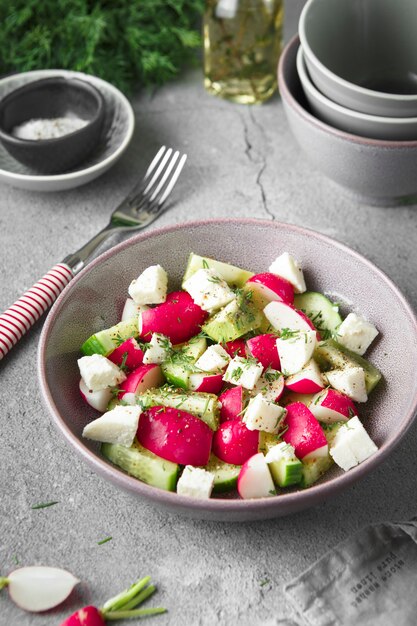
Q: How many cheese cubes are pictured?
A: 15